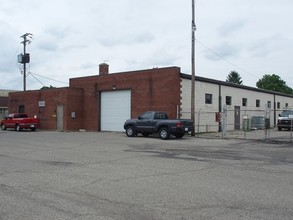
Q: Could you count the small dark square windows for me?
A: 7